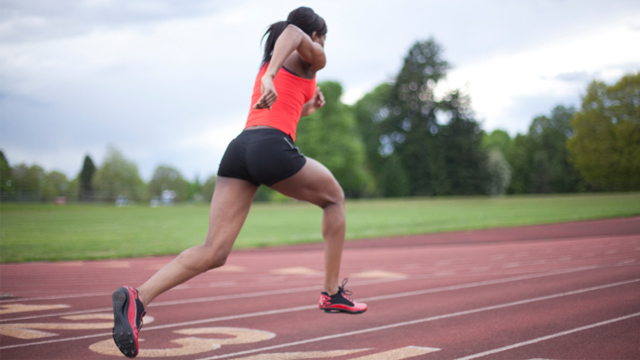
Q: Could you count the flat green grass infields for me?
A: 1